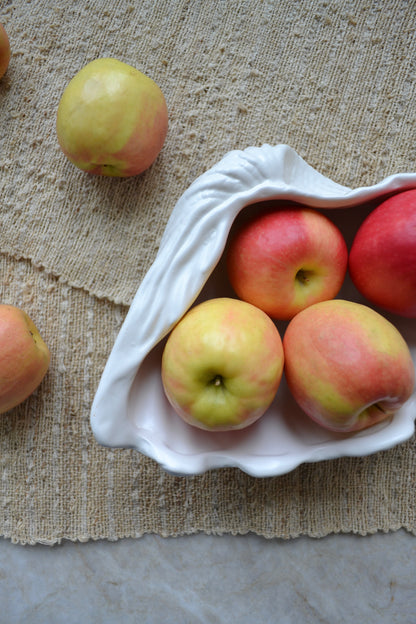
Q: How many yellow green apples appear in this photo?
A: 2